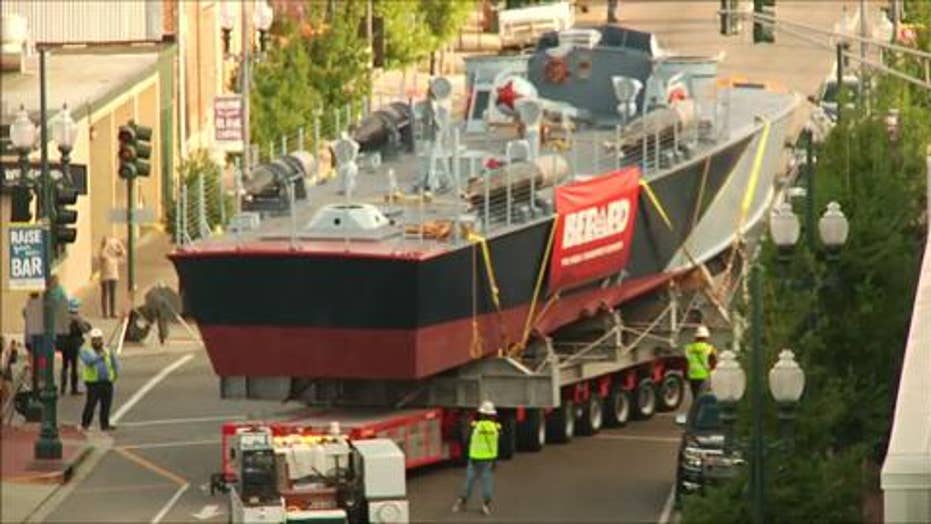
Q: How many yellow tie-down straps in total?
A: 4